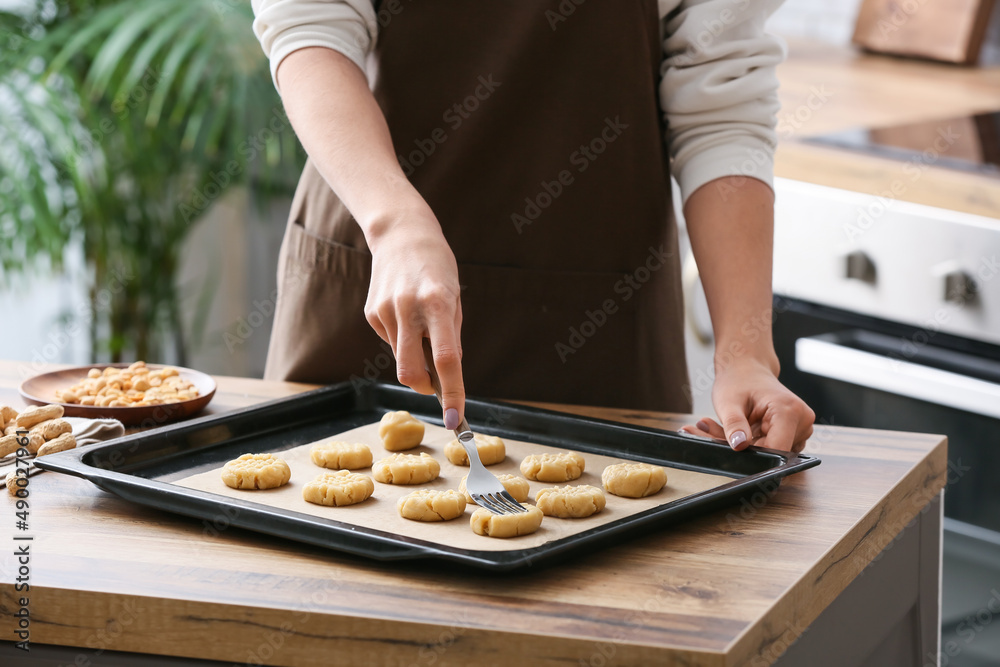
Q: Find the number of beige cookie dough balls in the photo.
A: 12